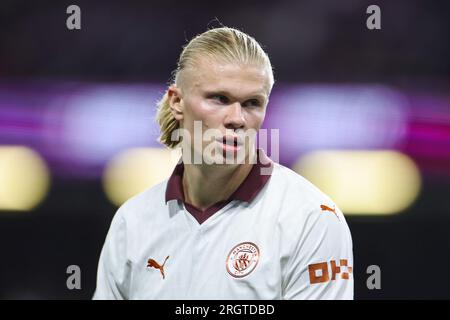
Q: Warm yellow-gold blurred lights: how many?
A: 3